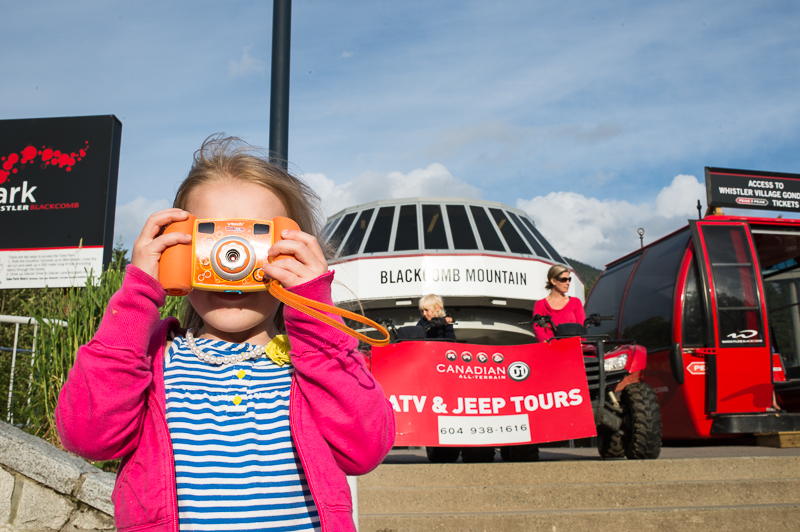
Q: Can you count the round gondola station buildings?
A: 1